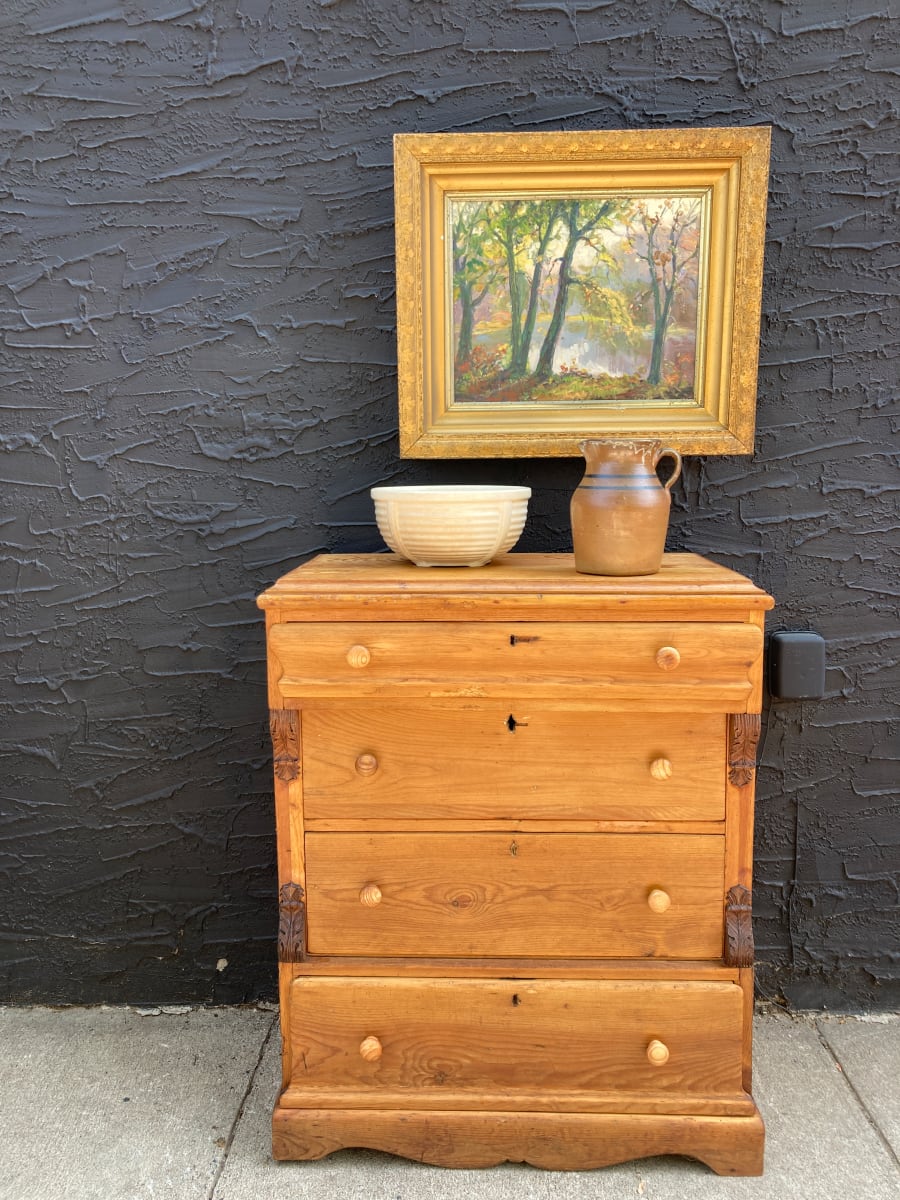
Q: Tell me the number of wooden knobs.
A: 8